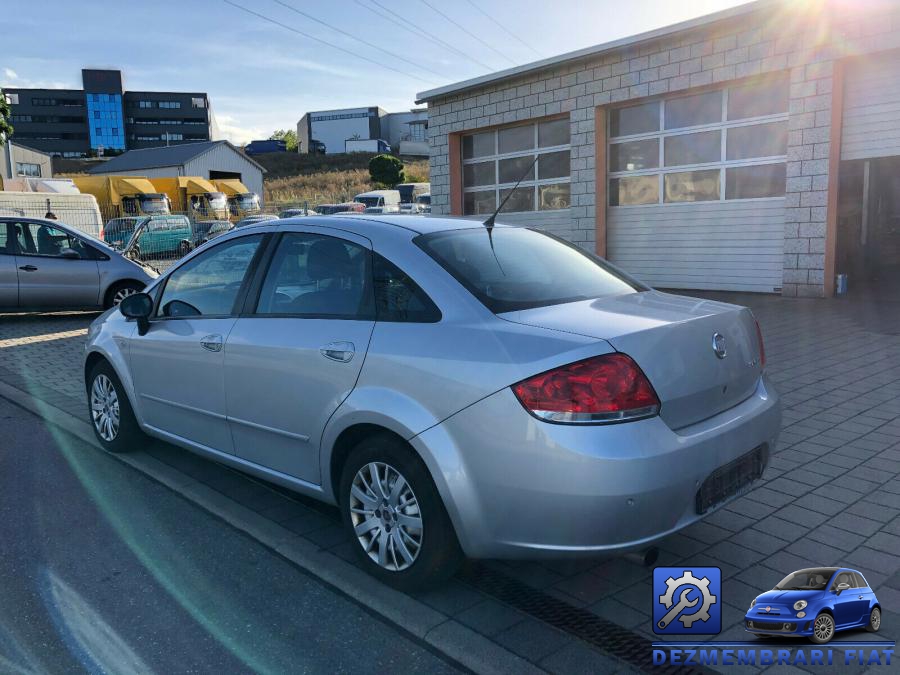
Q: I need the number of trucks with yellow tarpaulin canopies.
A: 3